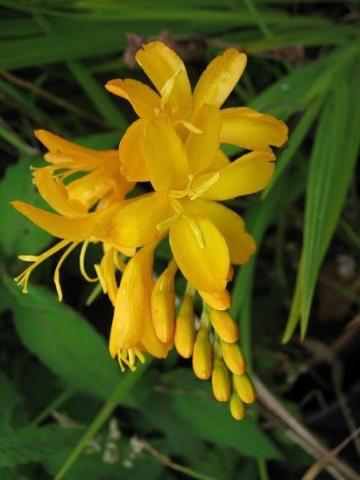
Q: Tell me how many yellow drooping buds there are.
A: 9